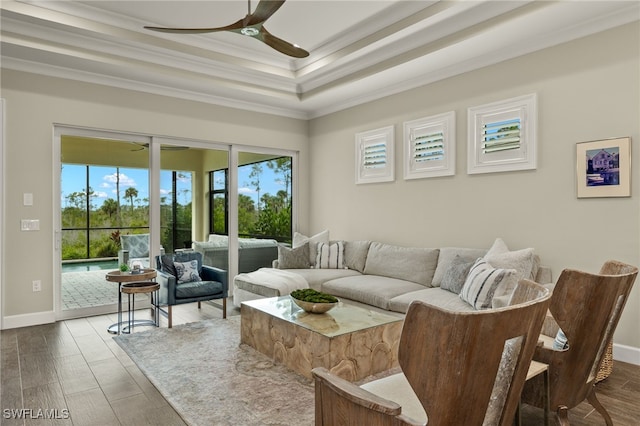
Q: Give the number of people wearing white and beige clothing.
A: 0